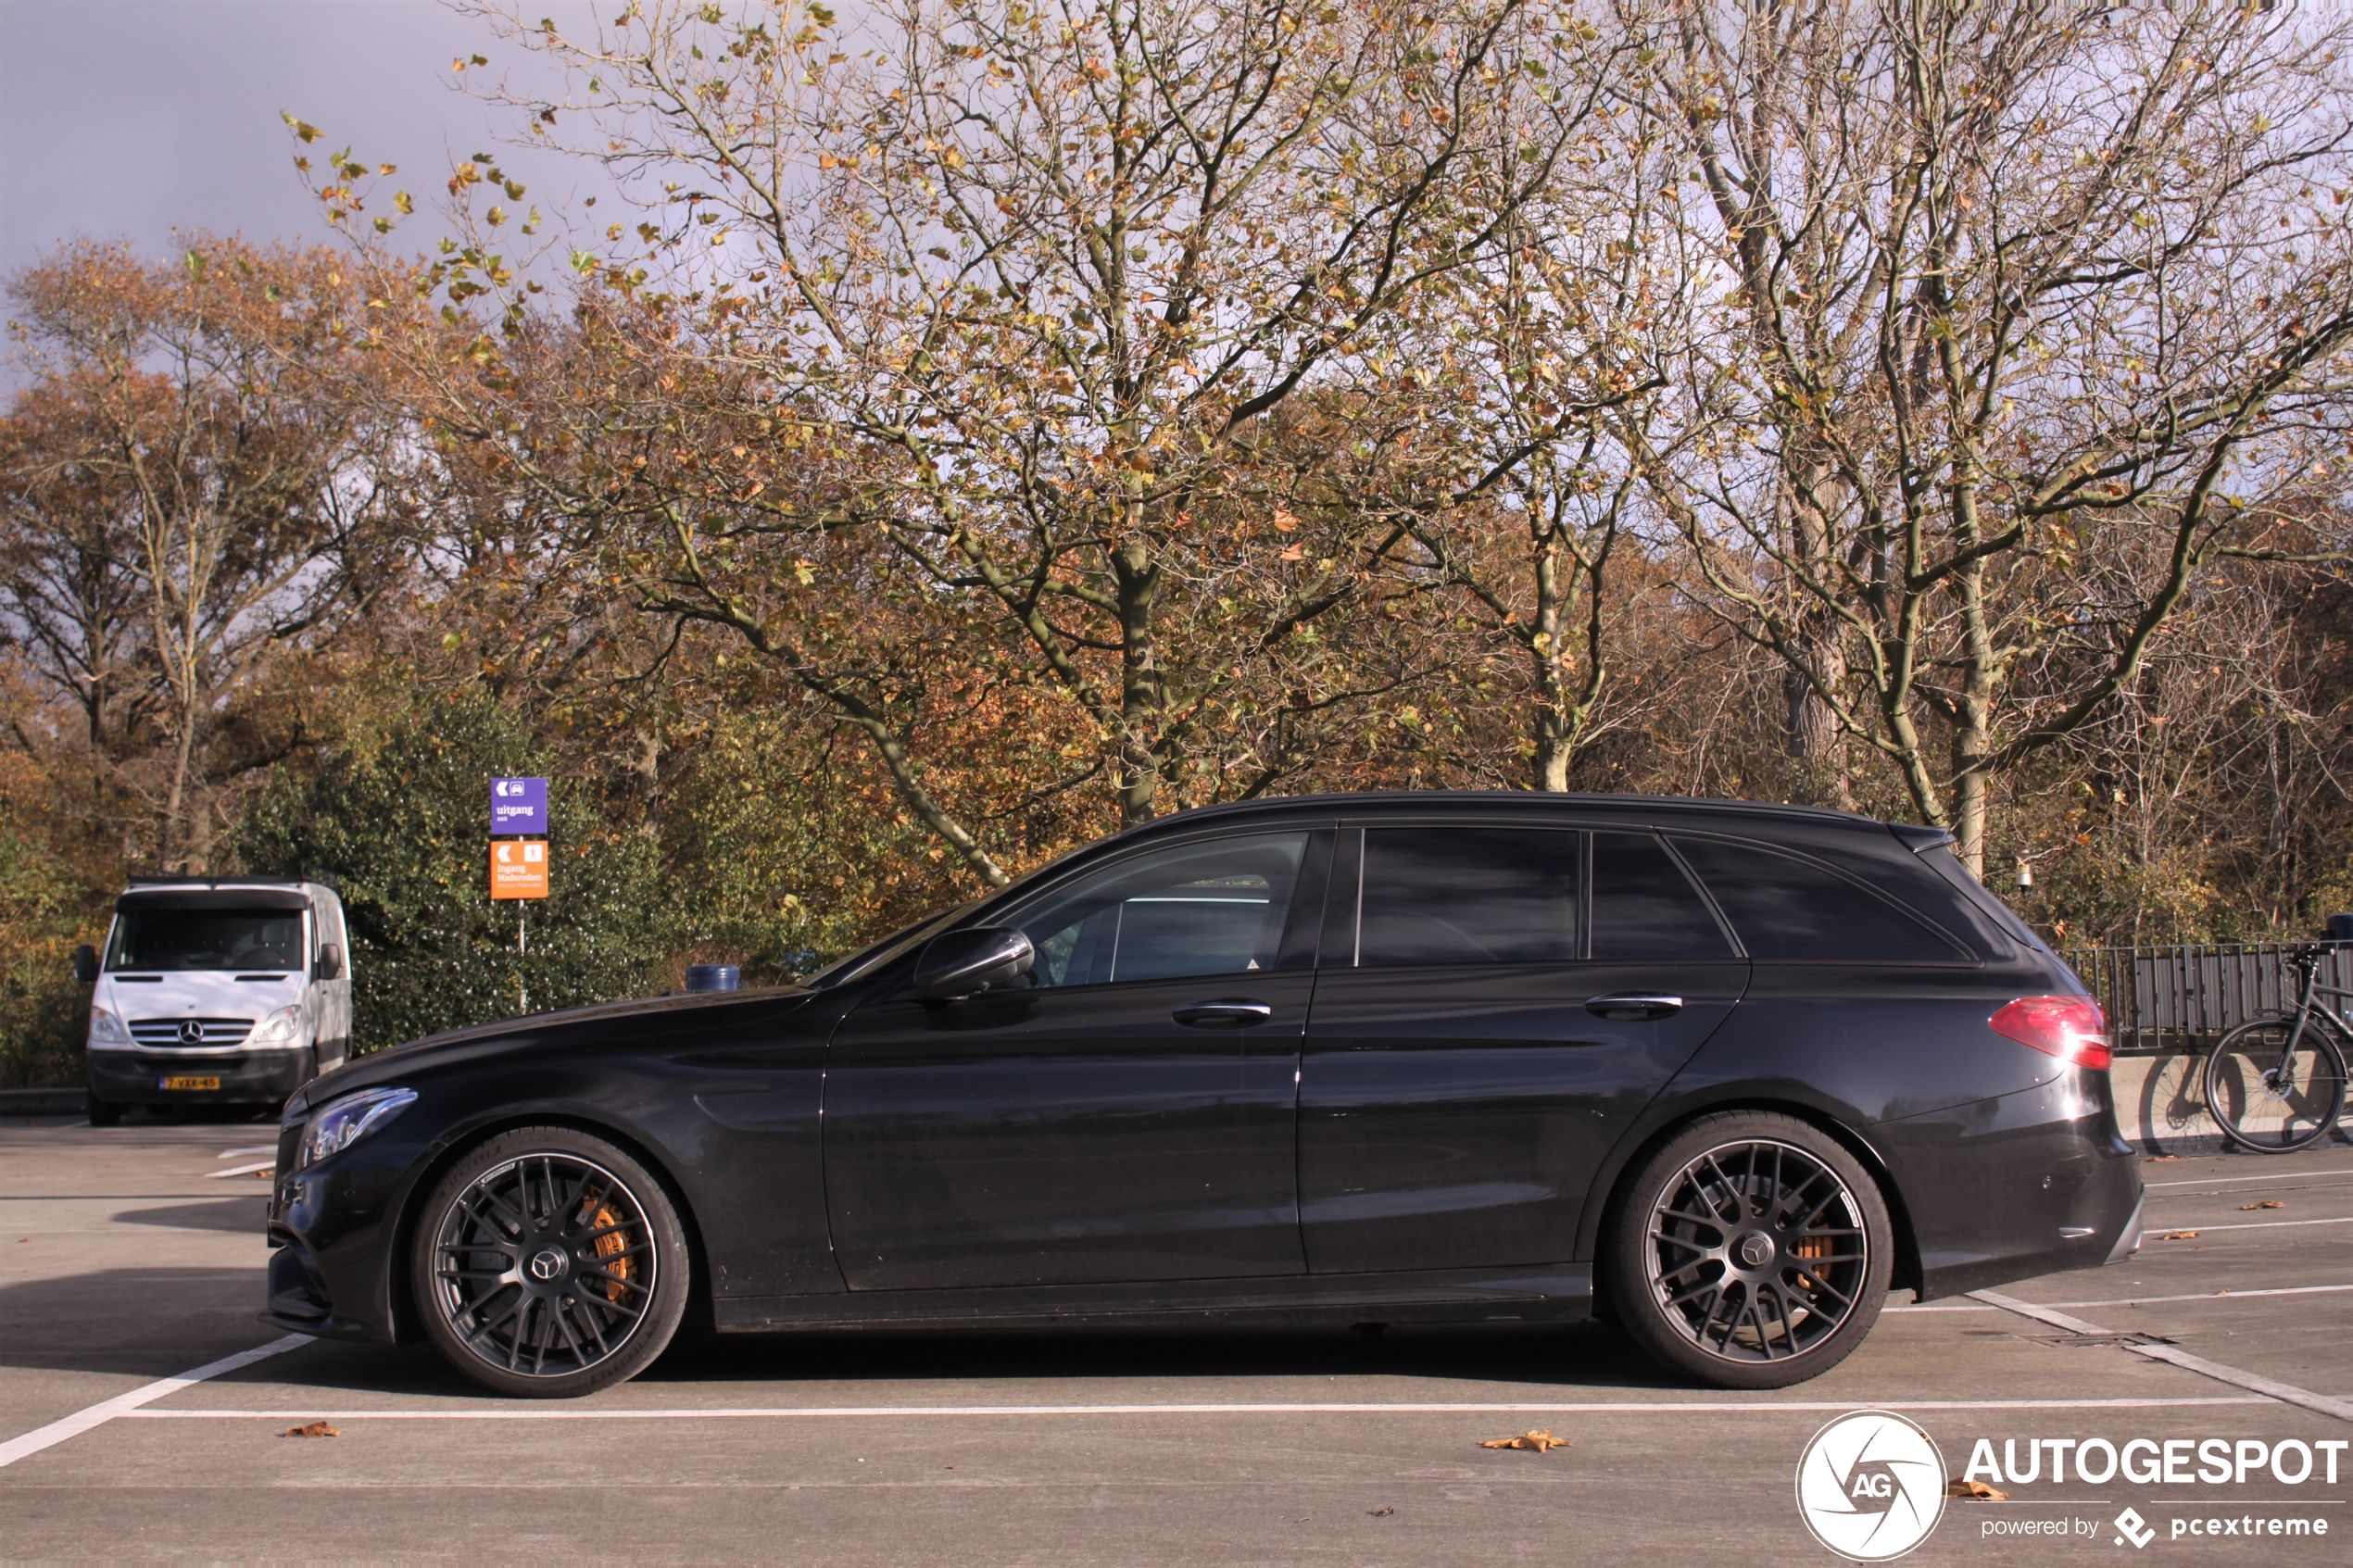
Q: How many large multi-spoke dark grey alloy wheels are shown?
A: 2